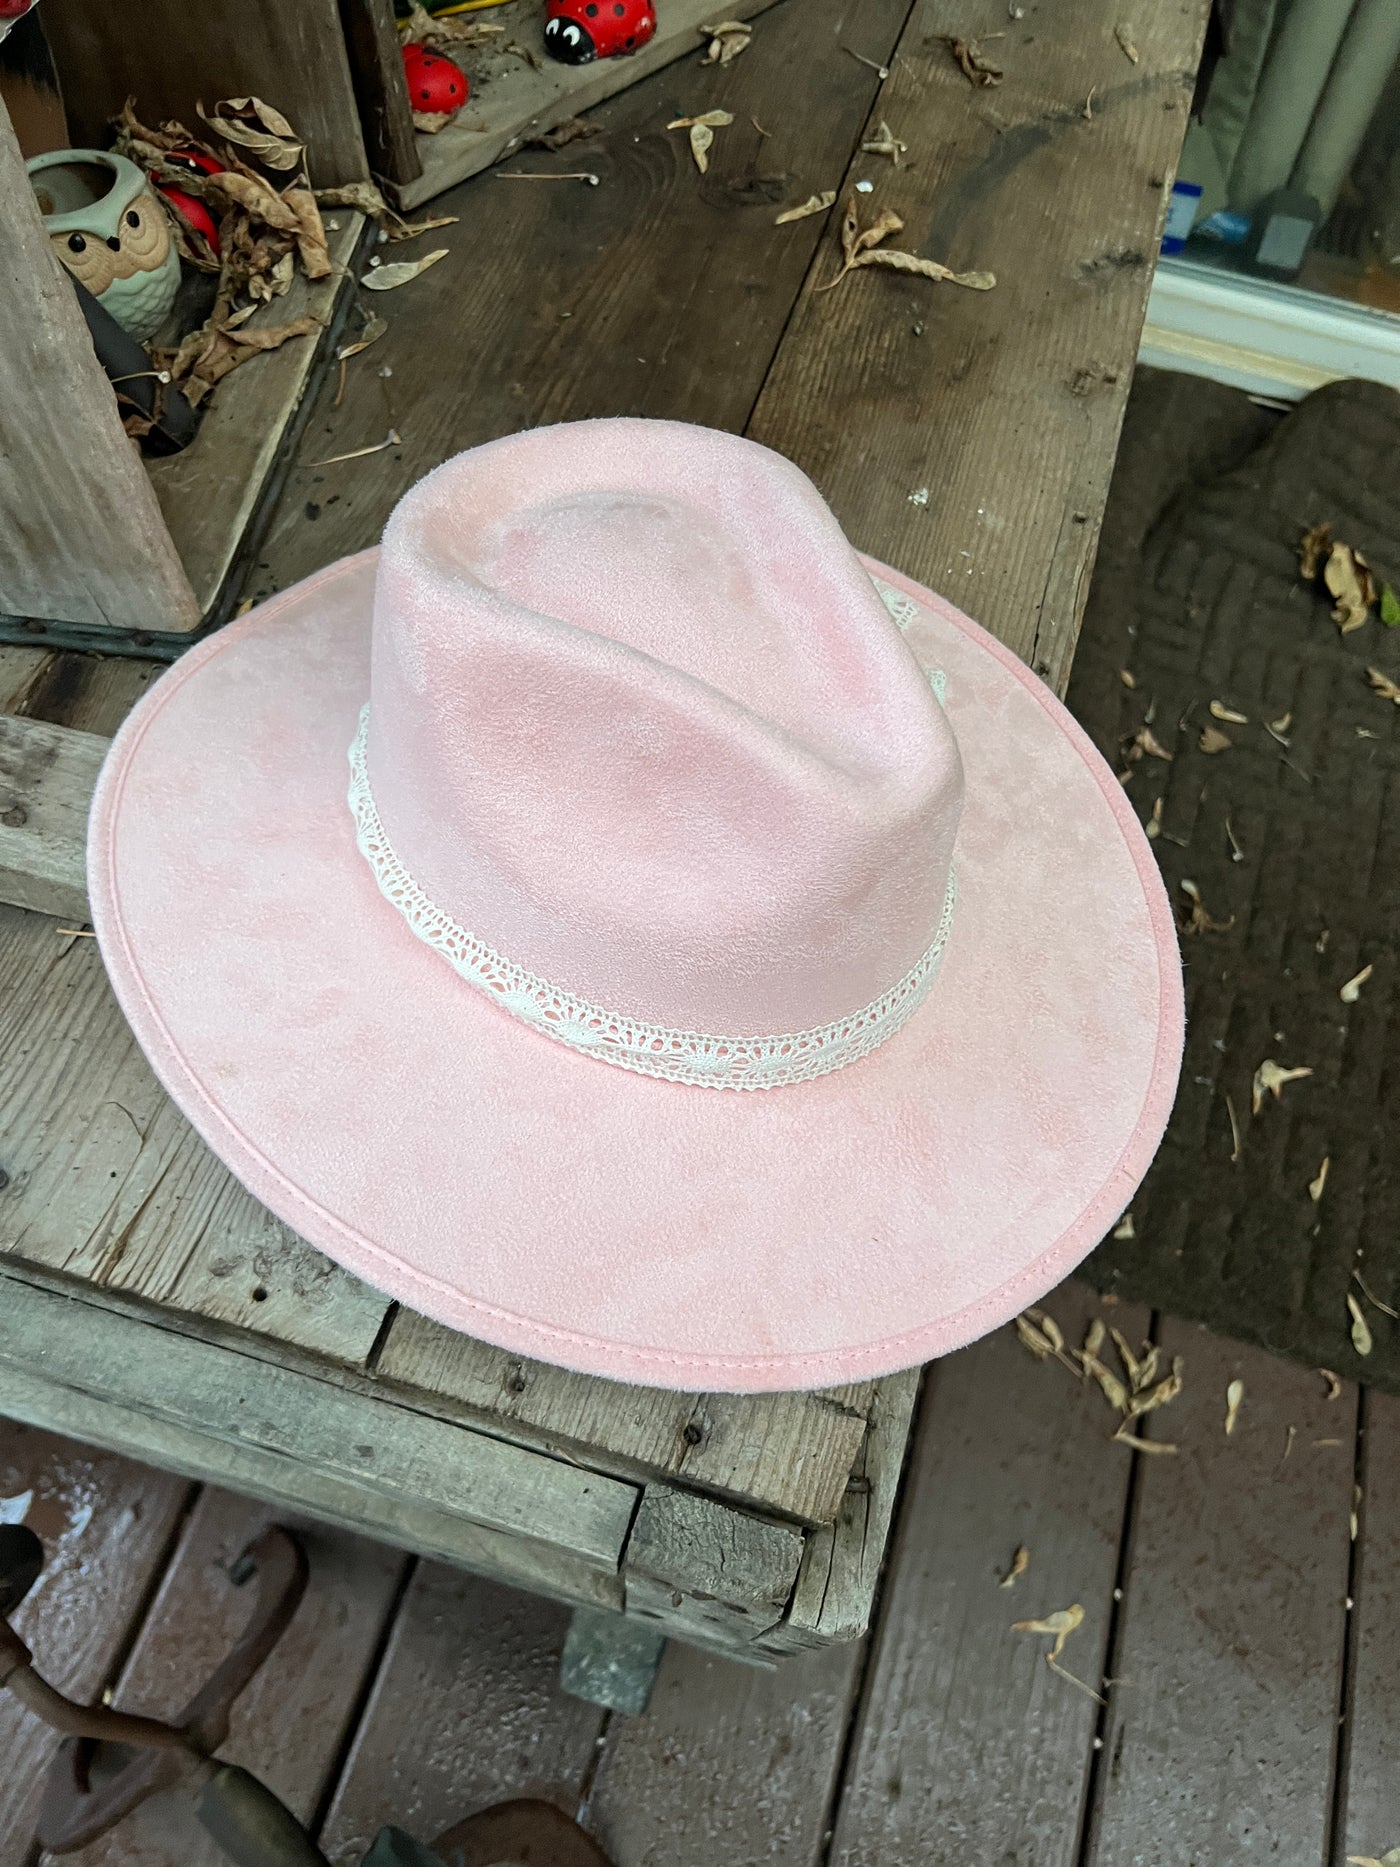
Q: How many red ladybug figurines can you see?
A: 3